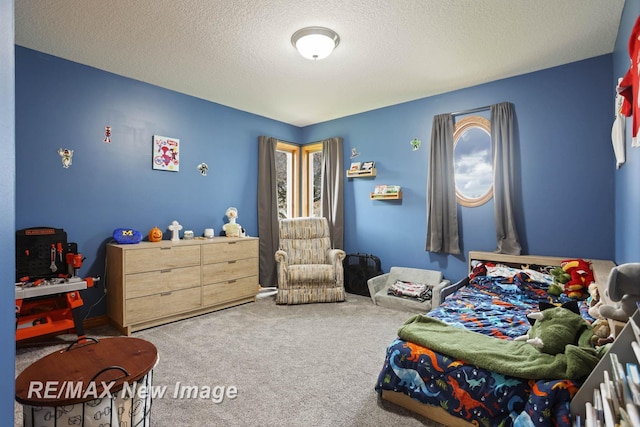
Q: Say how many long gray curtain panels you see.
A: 4